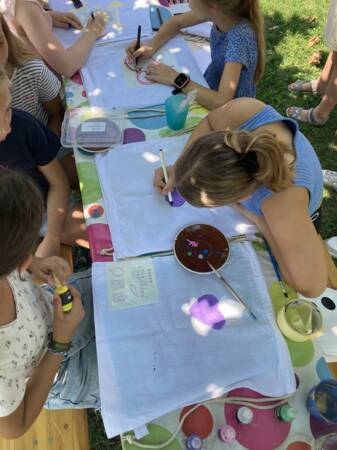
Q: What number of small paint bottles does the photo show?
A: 5